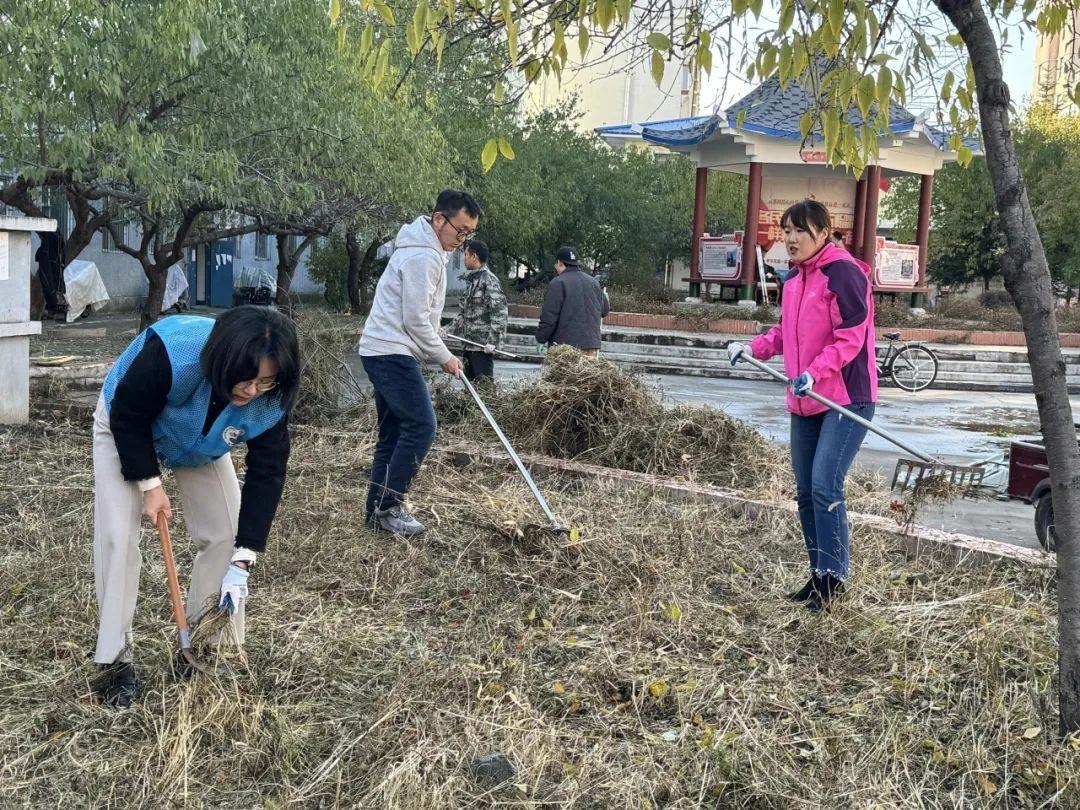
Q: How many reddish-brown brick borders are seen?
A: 2